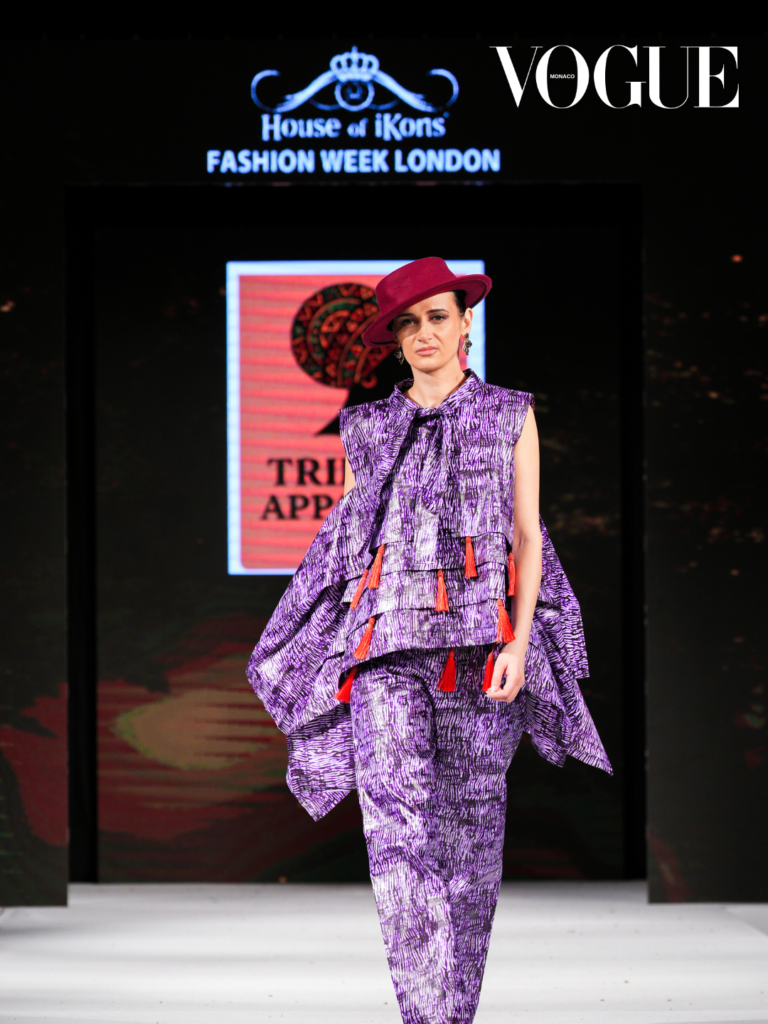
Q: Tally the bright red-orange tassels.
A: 10